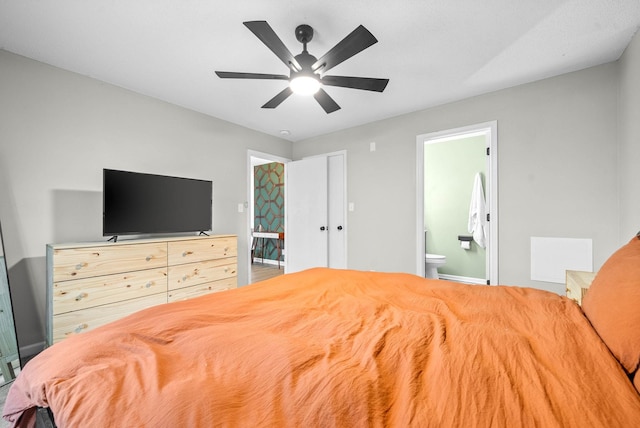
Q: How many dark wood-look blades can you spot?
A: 6